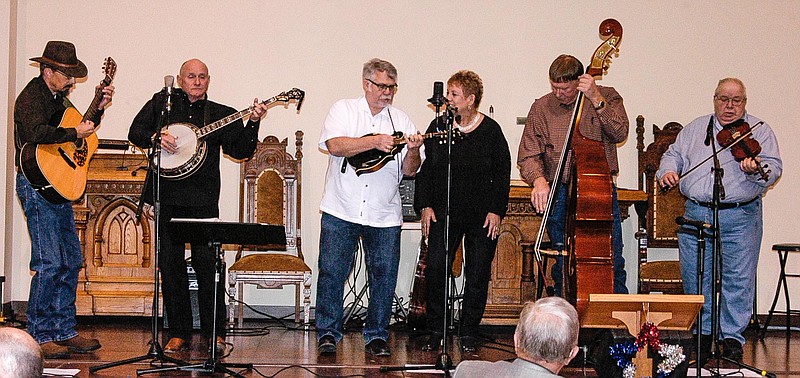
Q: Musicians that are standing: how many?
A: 6